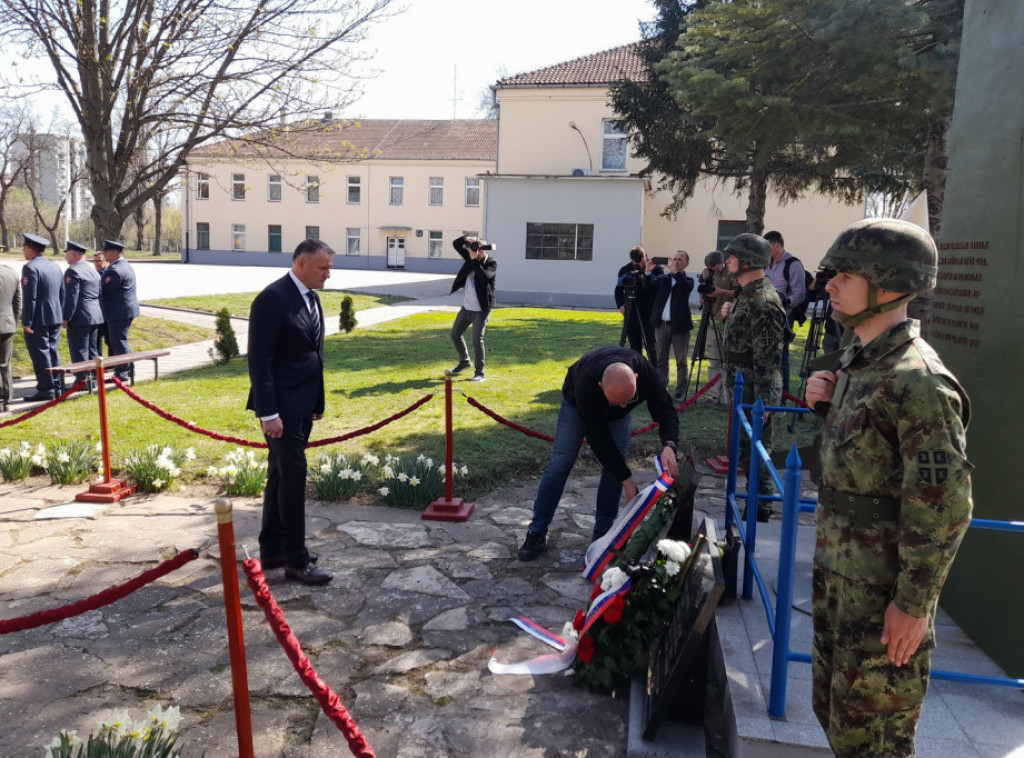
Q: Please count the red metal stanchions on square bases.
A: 4